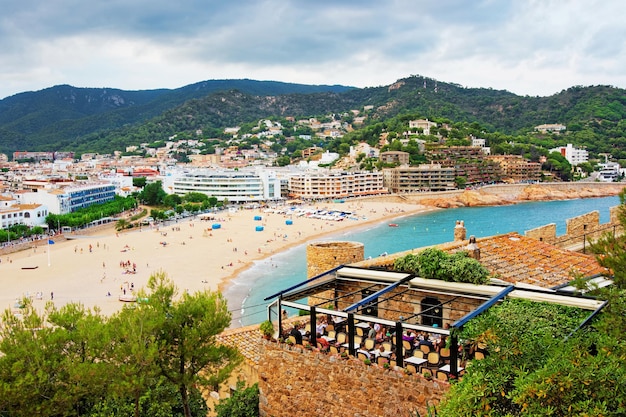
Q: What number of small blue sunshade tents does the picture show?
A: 4